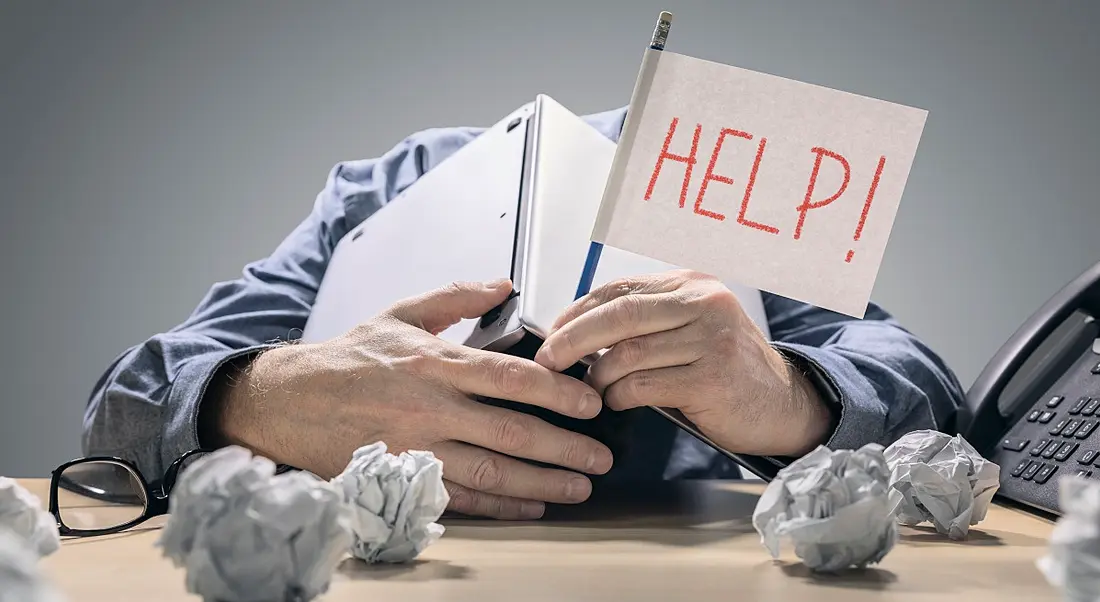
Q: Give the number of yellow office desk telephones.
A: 0